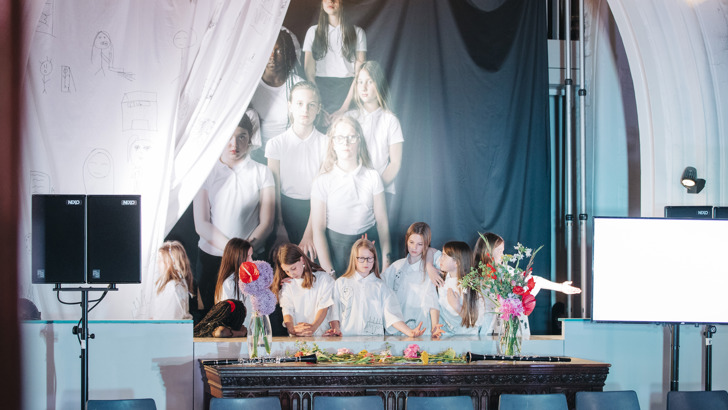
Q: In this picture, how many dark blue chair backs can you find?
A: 7